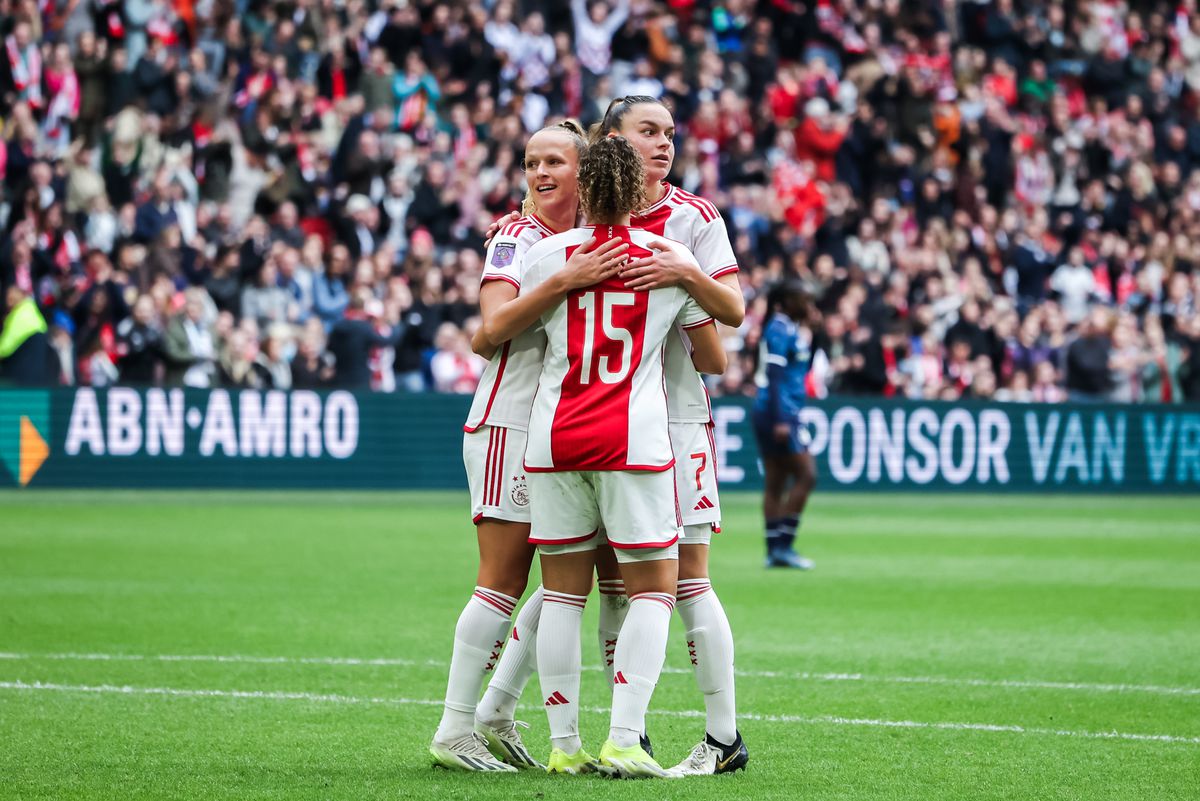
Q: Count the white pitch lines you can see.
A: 2